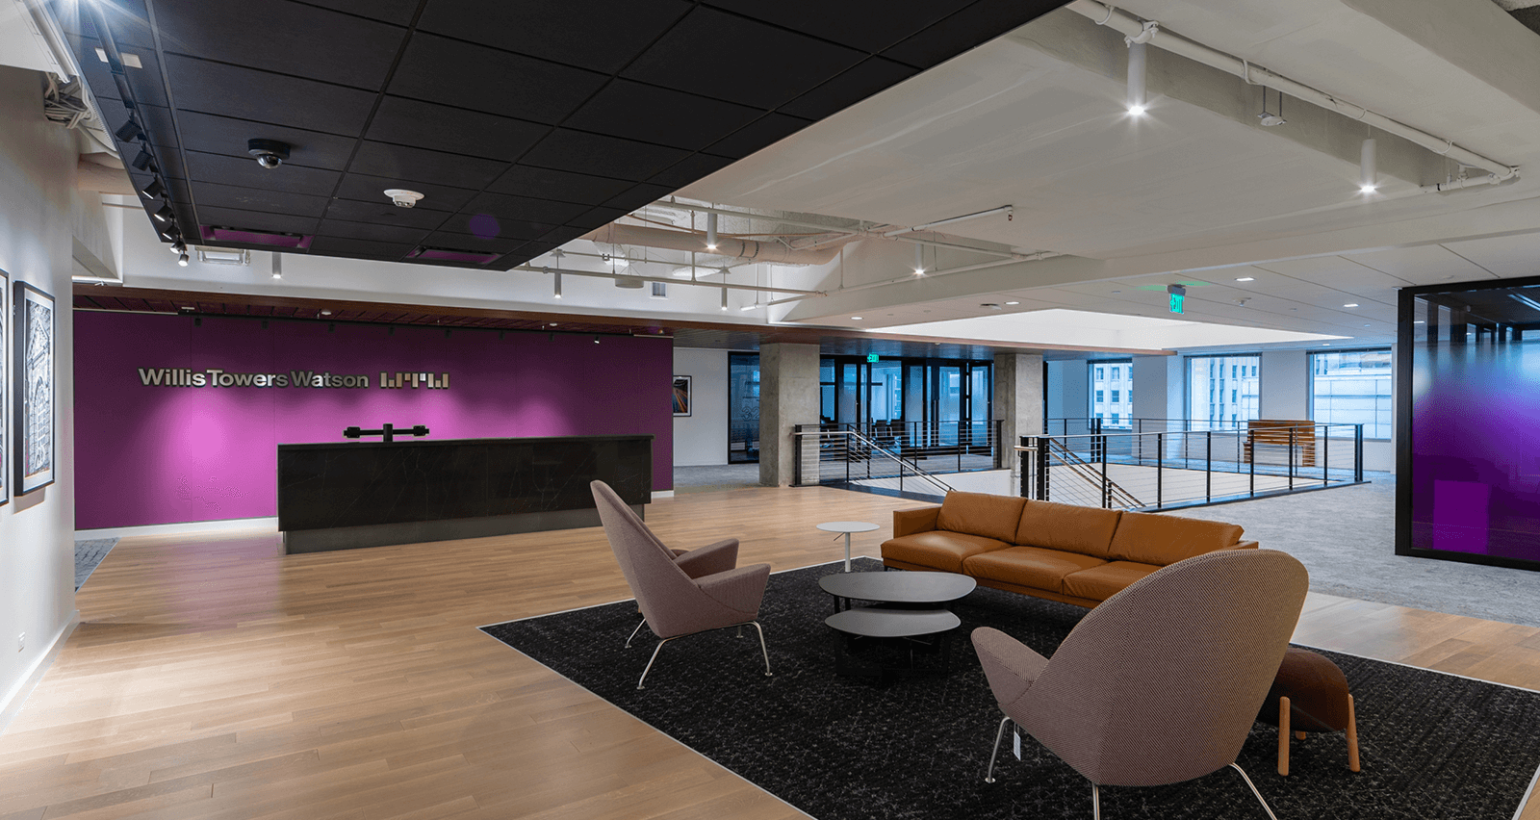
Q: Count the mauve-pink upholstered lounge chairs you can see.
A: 2